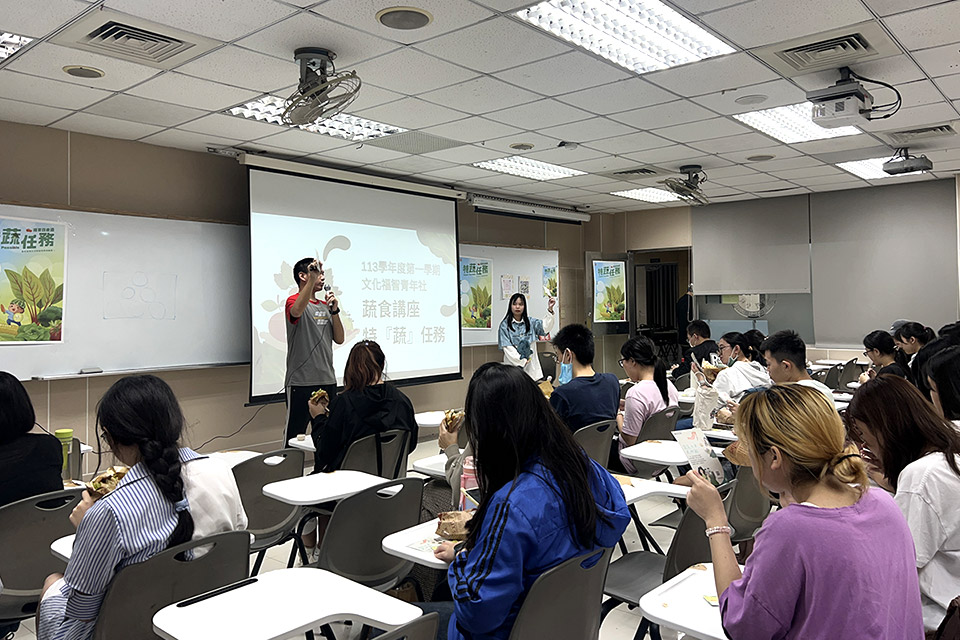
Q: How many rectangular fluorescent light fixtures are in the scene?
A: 7